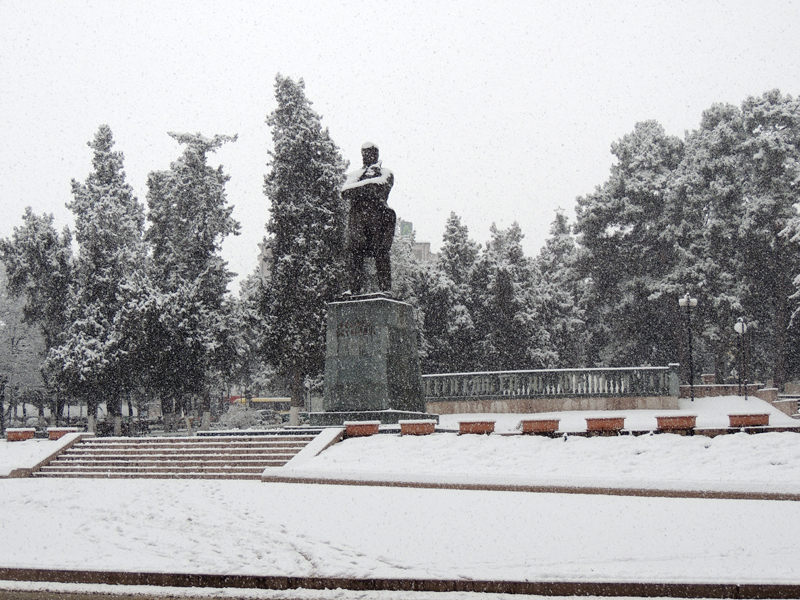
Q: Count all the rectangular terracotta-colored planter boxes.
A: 9